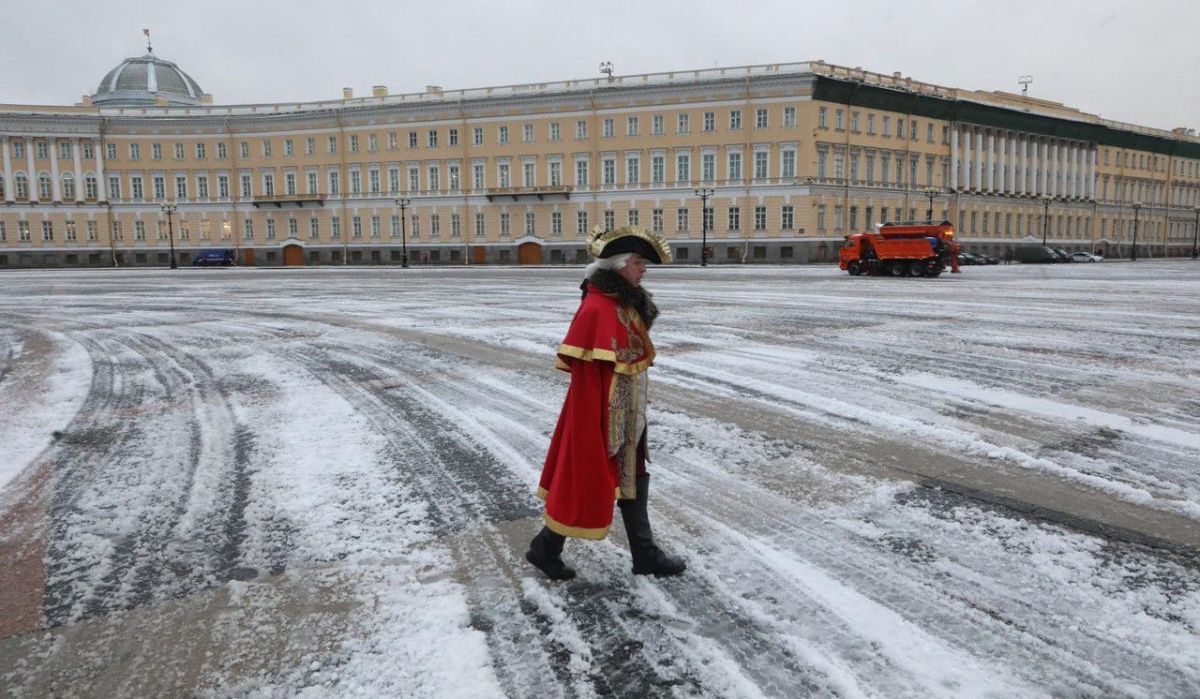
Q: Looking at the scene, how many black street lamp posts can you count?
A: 7